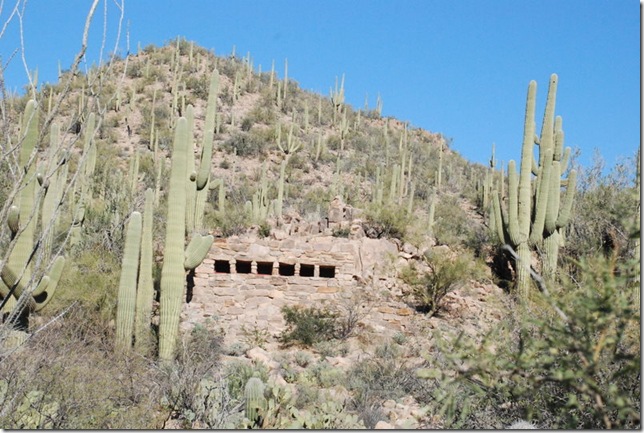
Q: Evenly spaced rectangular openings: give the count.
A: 6